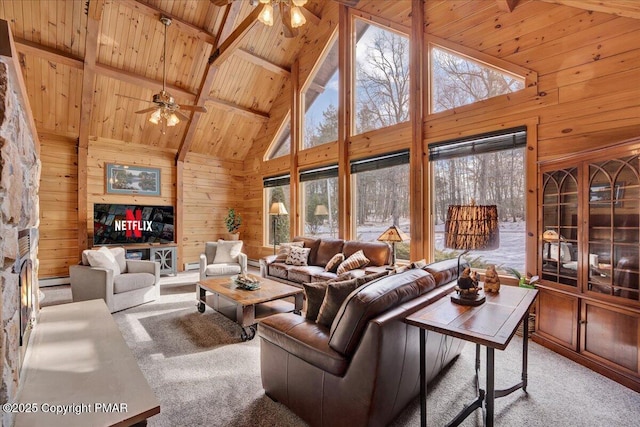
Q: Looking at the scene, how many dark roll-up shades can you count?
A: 4